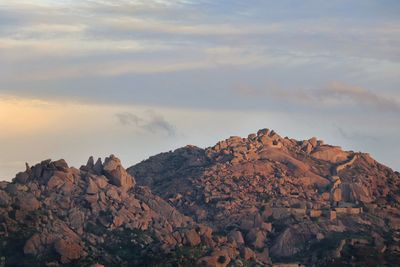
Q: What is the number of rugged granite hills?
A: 2